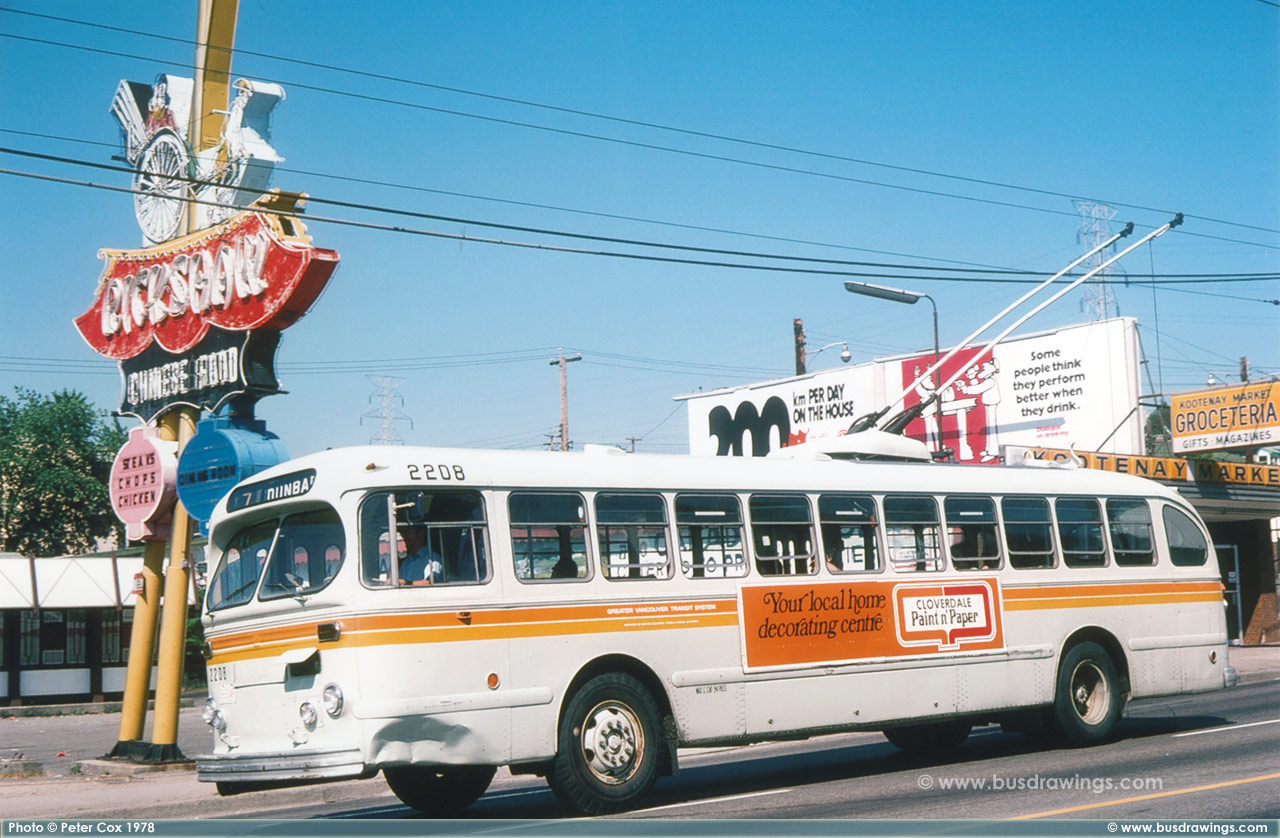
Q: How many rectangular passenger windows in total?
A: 10